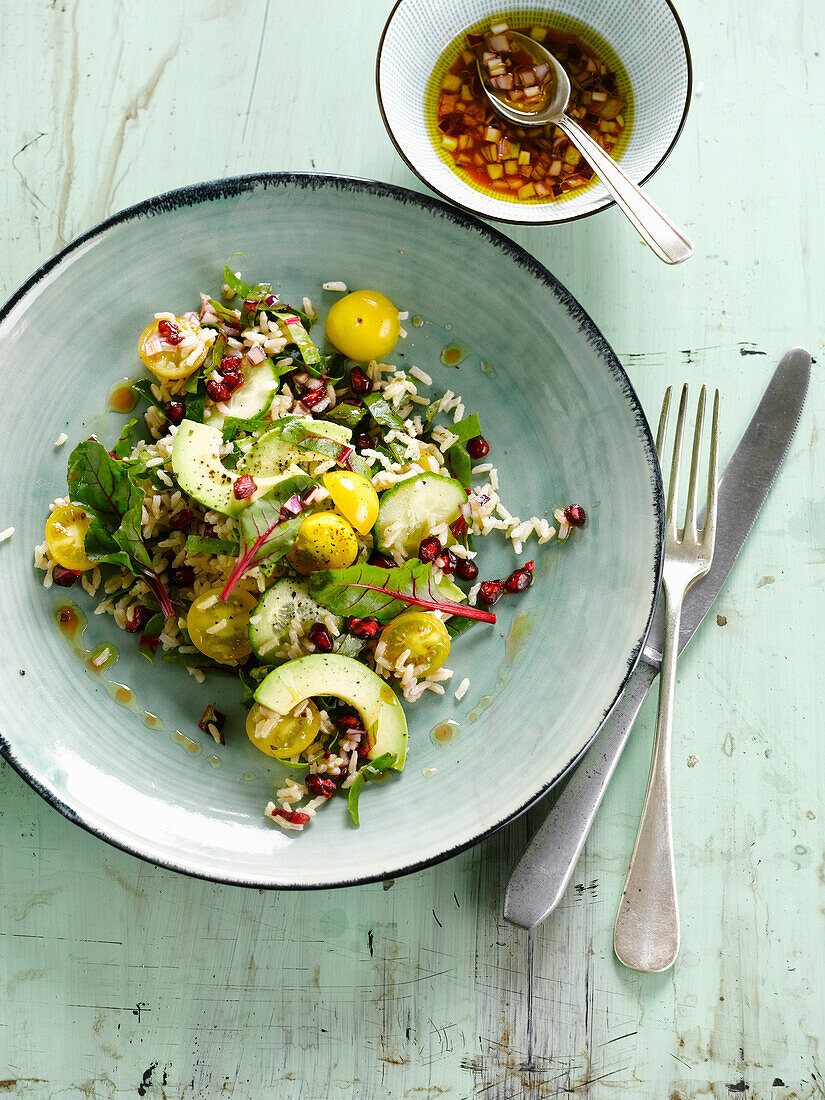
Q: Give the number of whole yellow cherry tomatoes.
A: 1